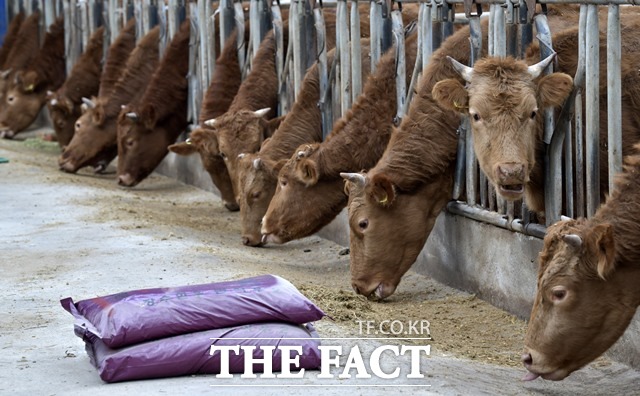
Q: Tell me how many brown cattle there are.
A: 14